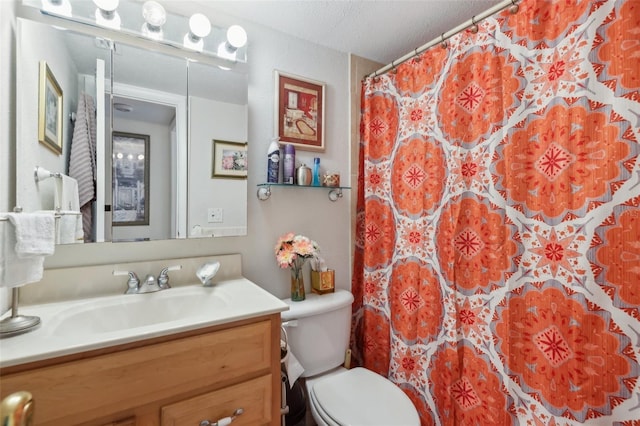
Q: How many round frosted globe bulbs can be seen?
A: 5